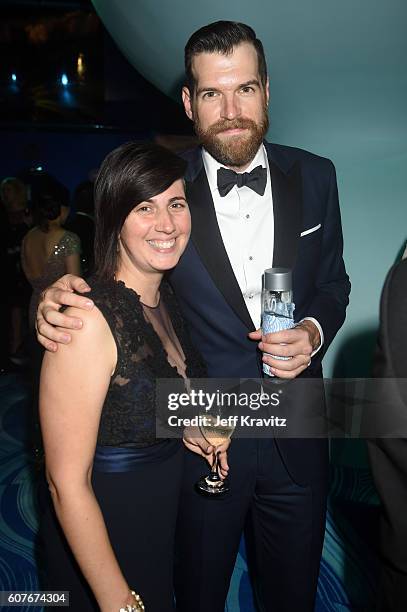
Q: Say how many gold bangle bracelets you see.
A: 1